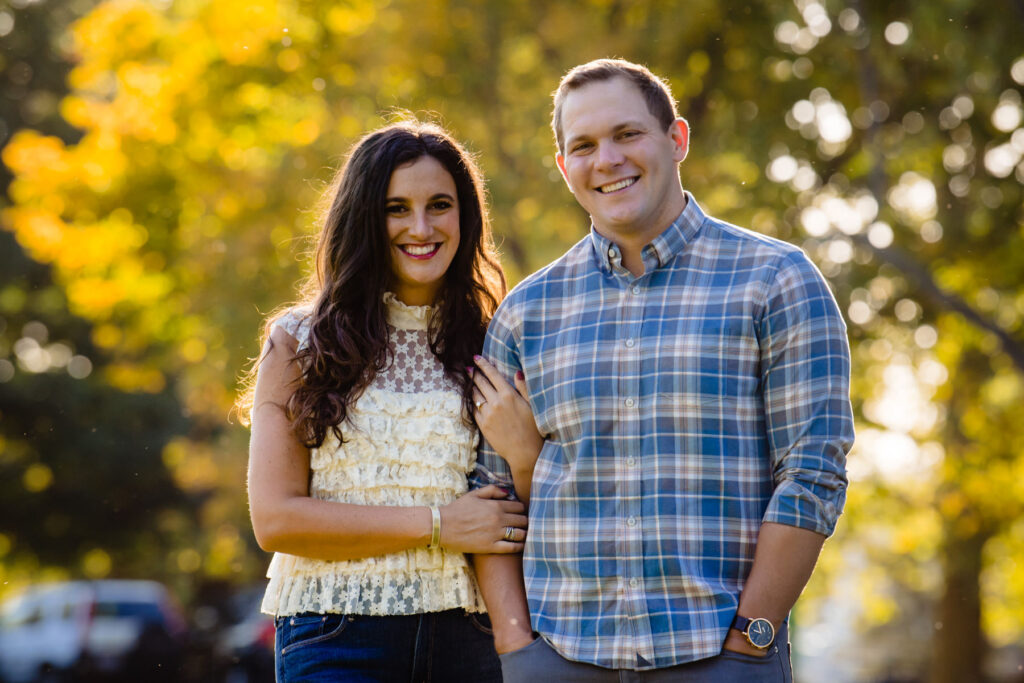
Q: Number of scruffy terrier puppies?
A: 0